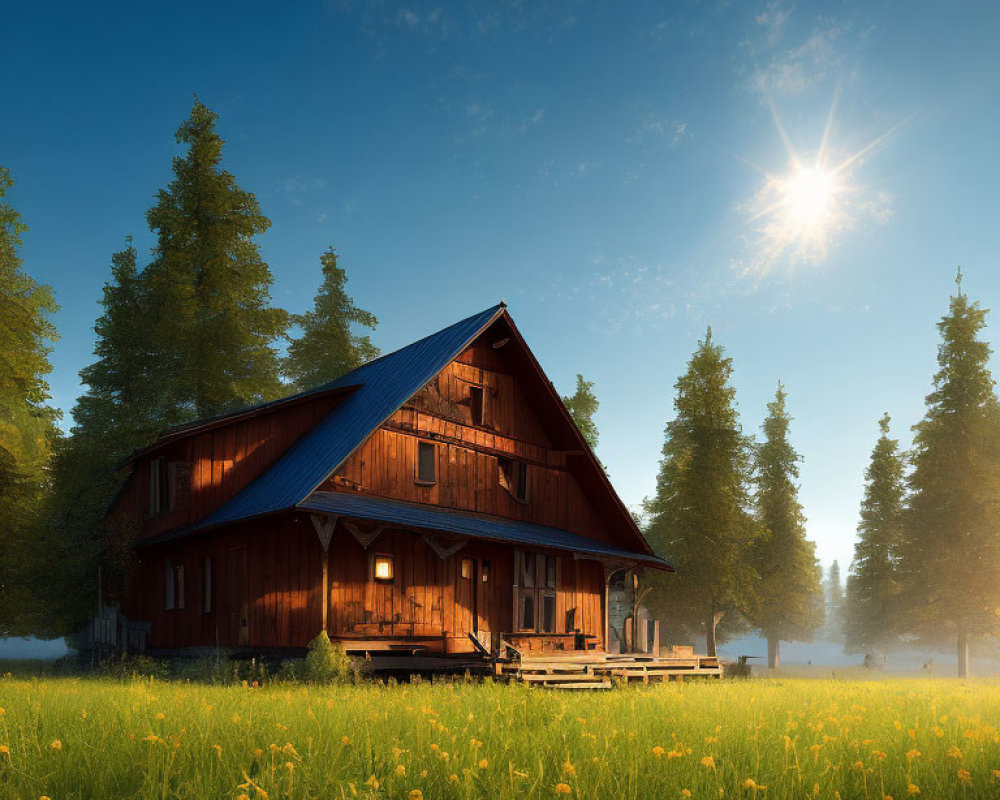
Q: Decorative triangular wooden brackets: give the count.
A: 3